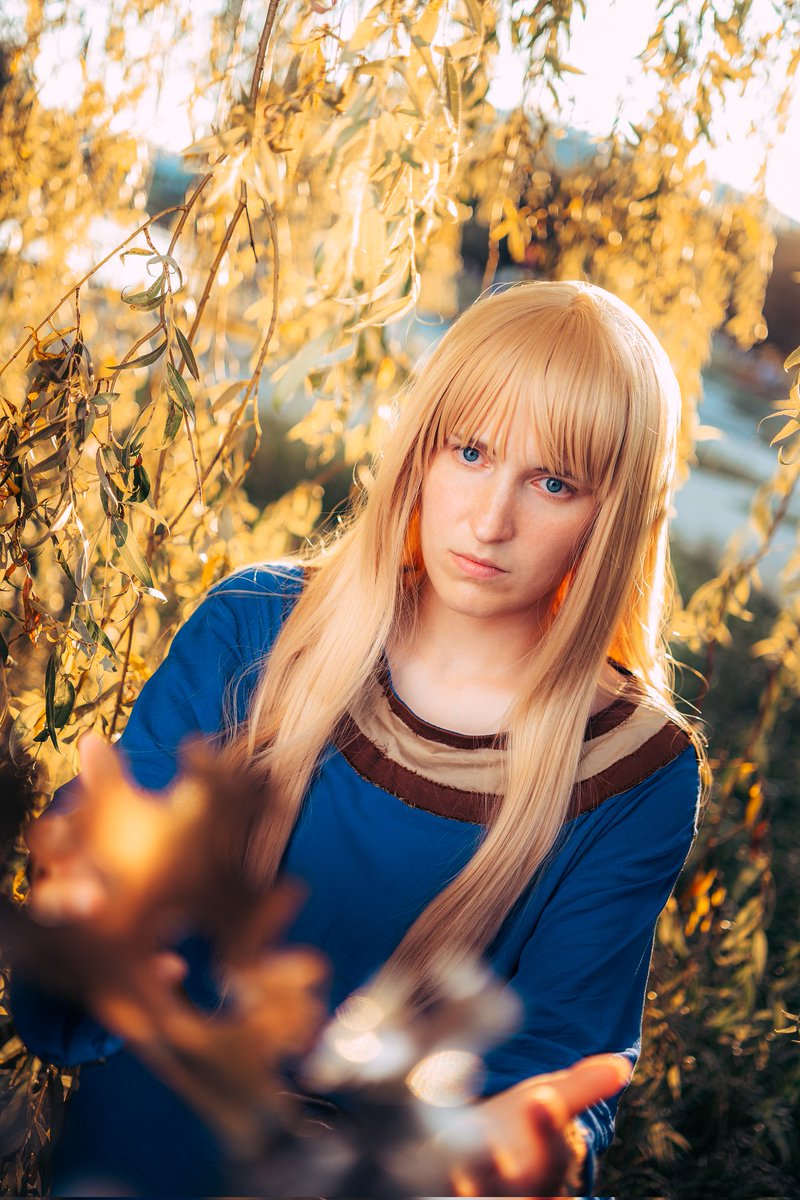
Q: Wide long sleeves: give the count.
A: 2